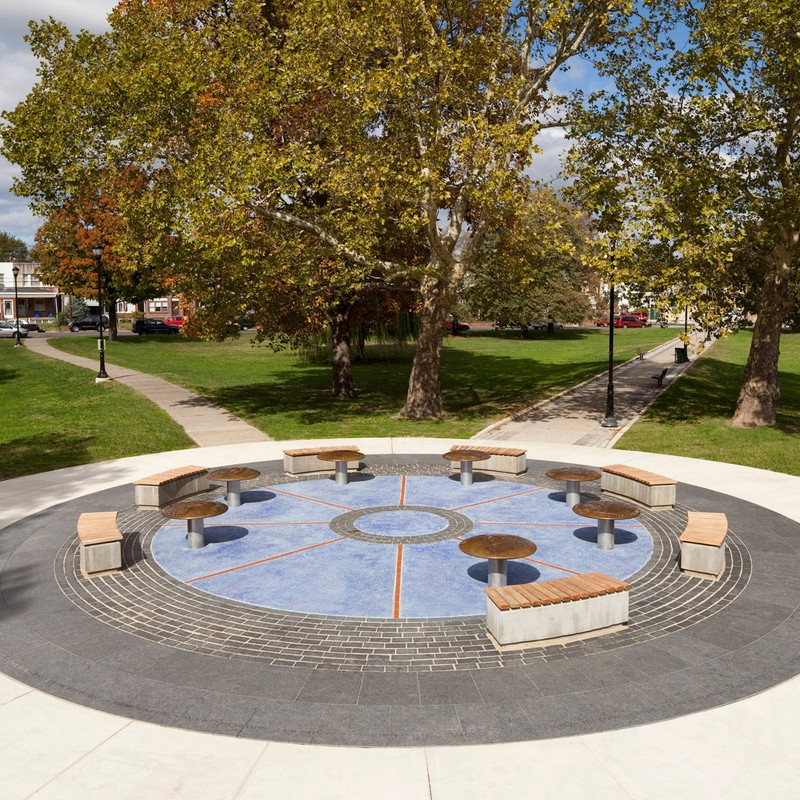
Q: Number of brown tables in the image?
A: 7